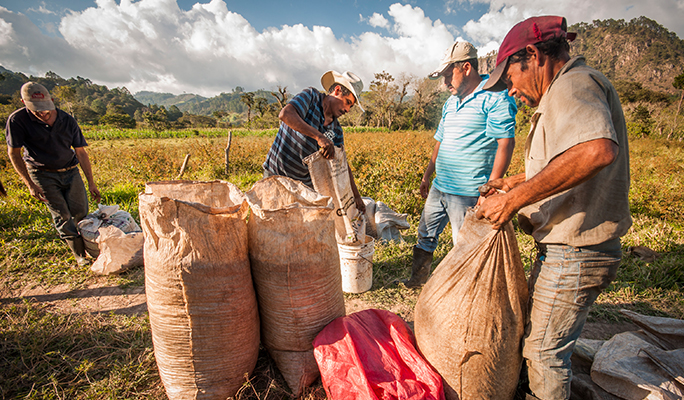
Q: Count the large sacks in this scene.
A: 3